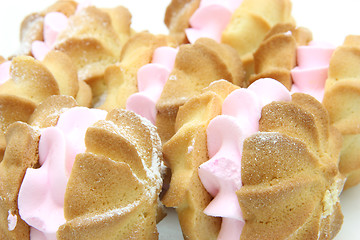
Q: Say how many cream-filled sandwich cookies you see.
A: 7